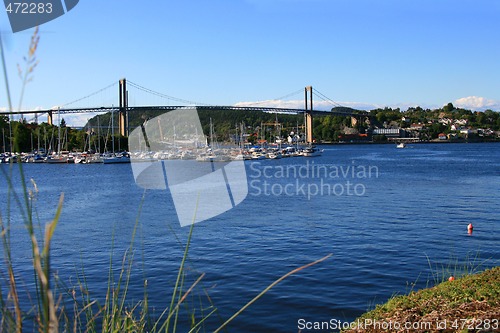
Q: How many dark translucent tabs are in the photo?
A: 2